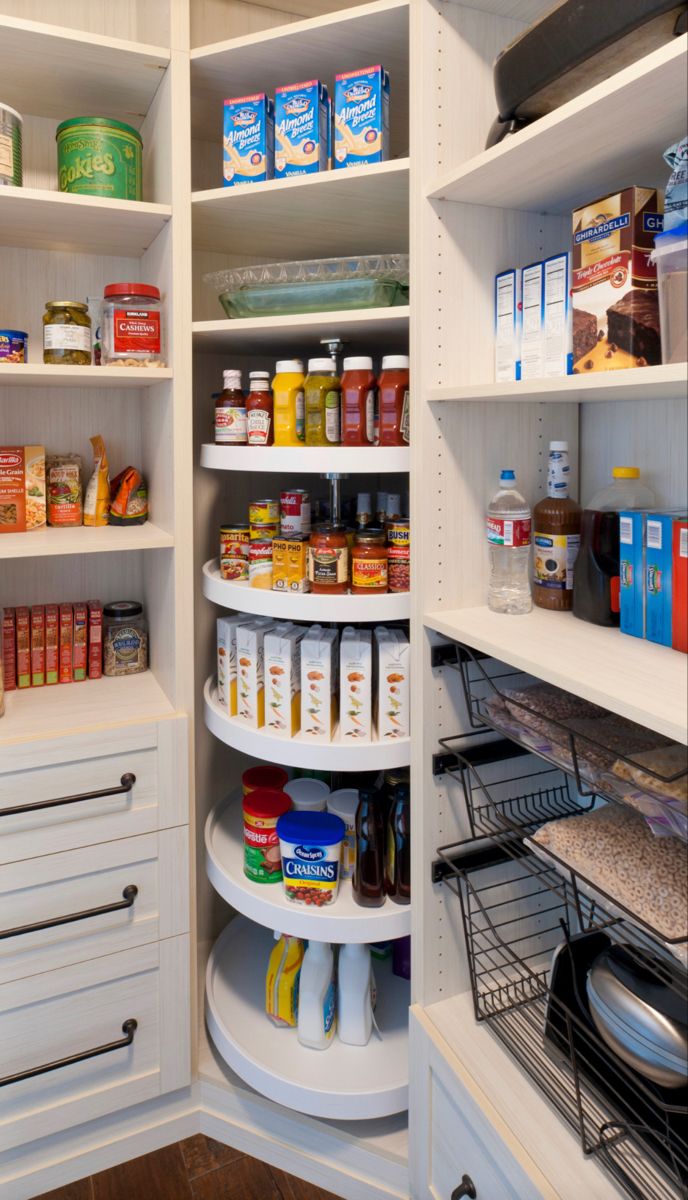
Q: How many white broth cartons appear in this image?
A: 6